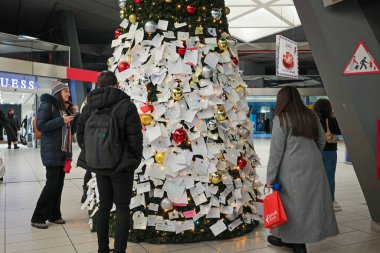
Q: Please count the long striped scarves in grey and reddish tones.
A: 1